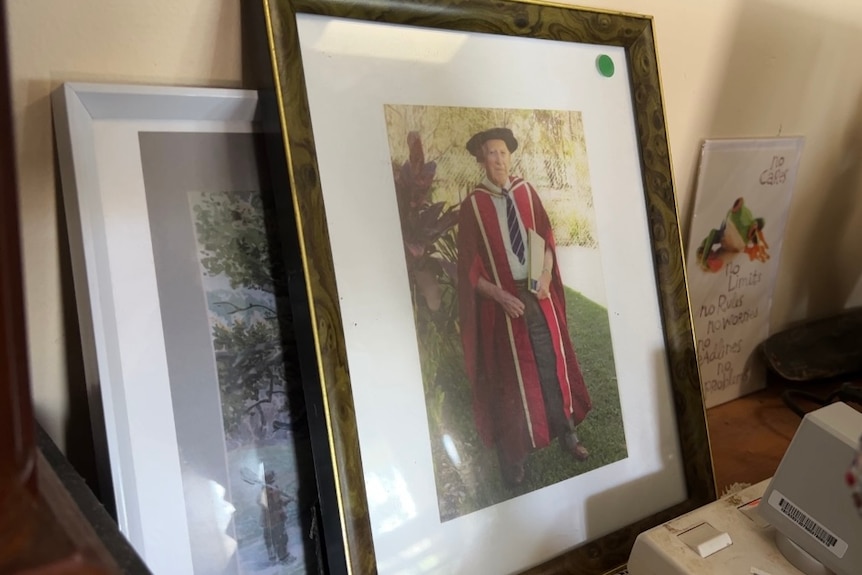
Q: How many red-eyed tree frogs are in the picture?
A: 1